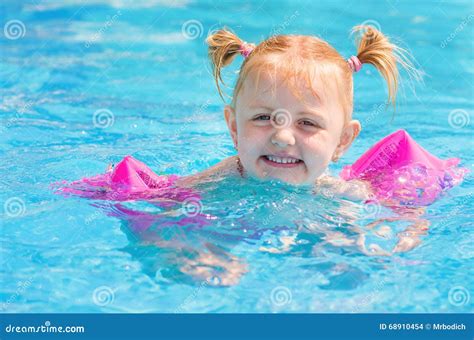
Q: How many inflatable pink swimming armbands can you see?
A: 2